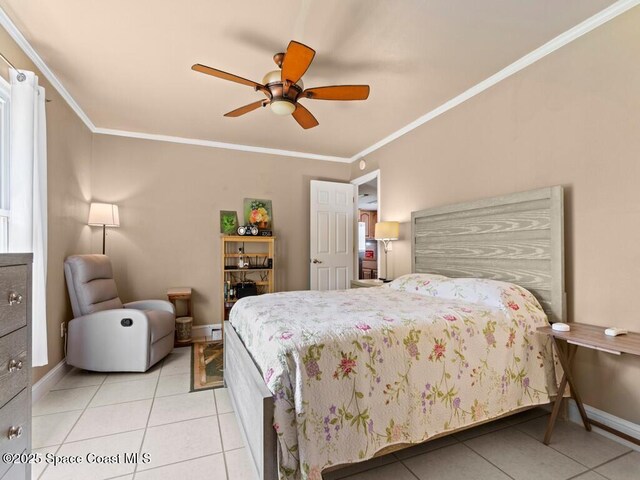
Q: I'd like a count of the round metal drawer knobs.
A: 3